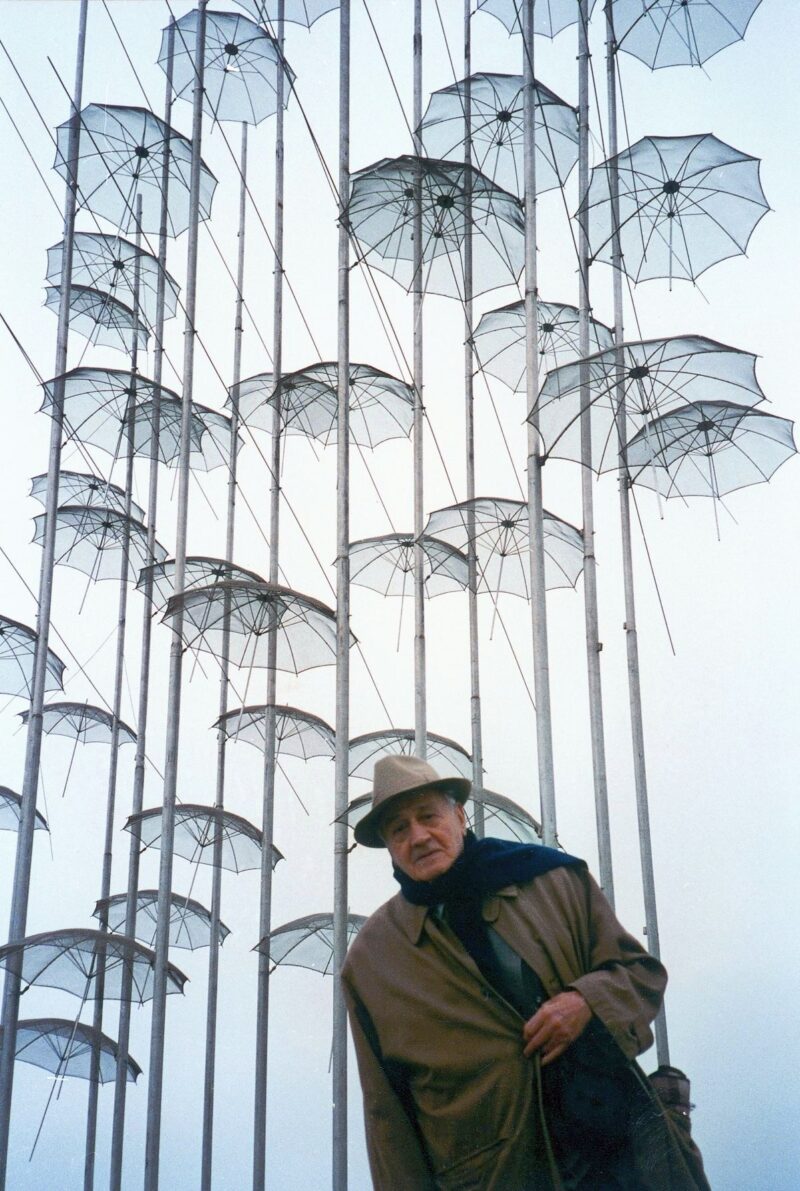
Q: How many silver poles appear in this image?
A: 12